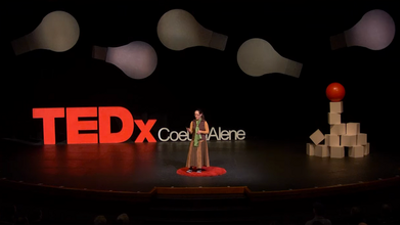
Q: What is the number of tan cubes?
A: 13